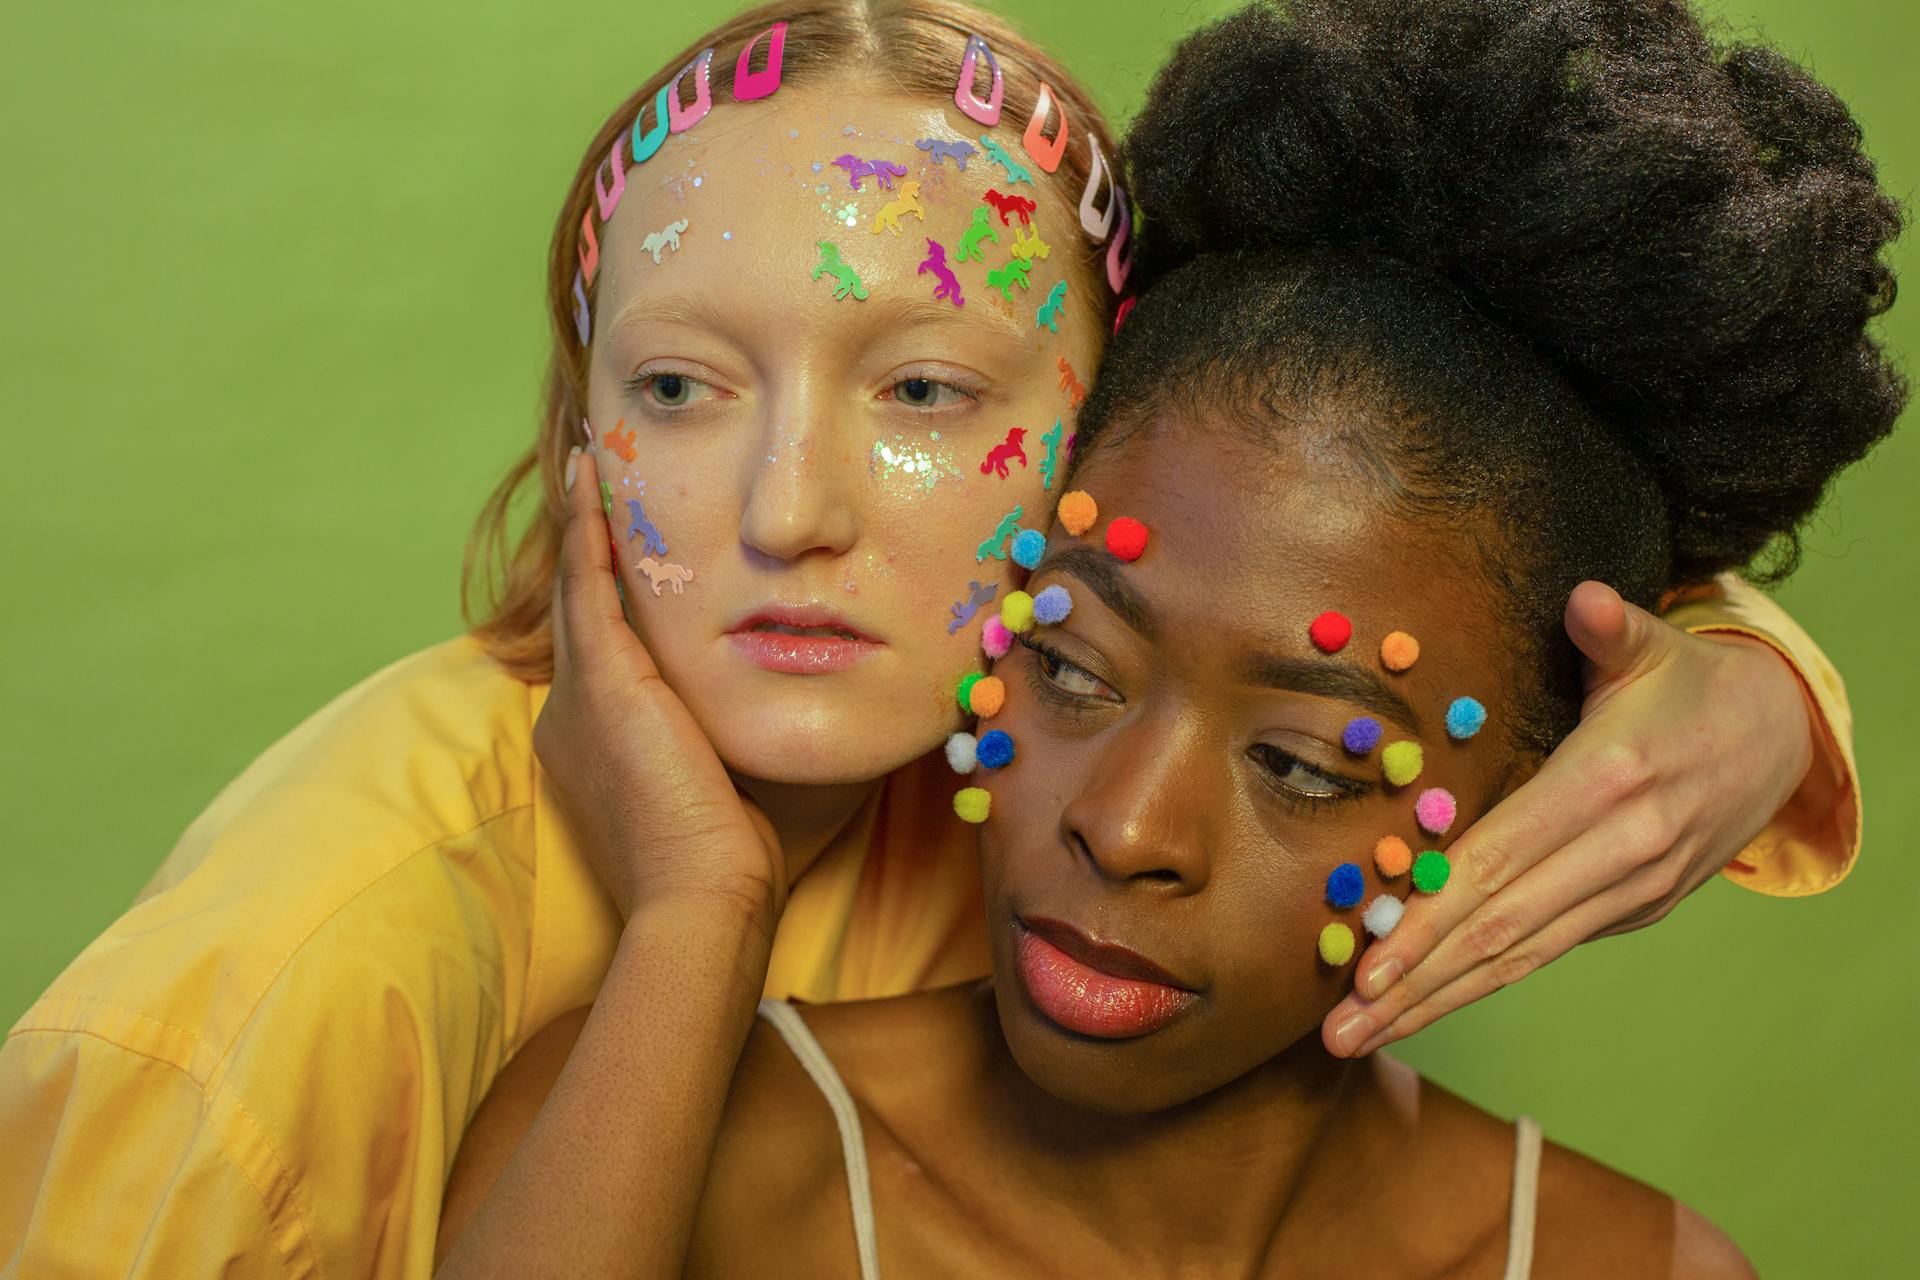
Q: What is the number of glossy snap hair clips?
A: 11